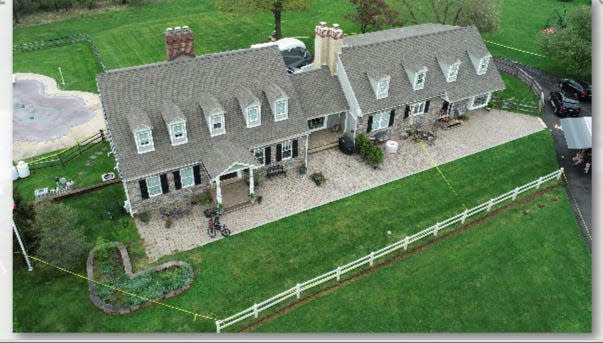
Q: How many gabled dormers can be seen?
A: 9